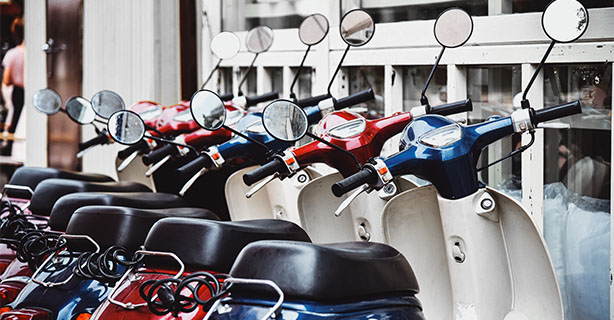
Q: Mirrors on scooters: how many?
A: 12